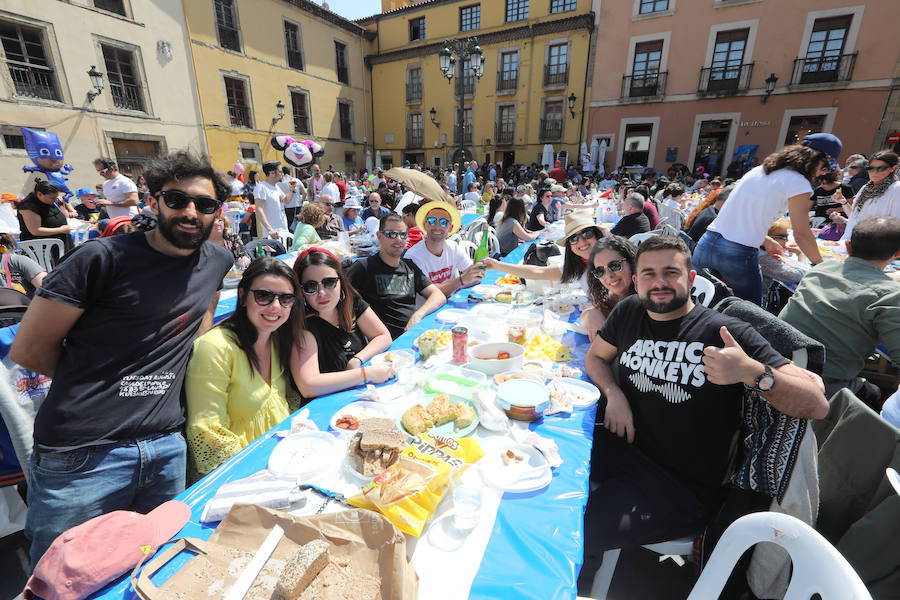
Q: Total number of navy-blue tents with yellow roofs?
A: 0